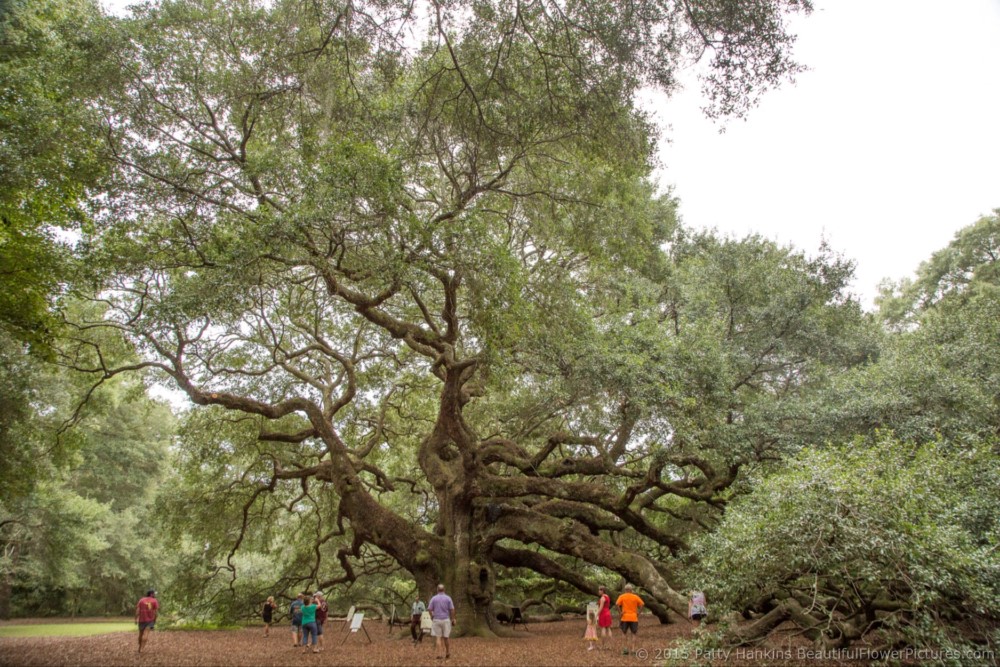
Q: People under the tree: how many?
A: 11